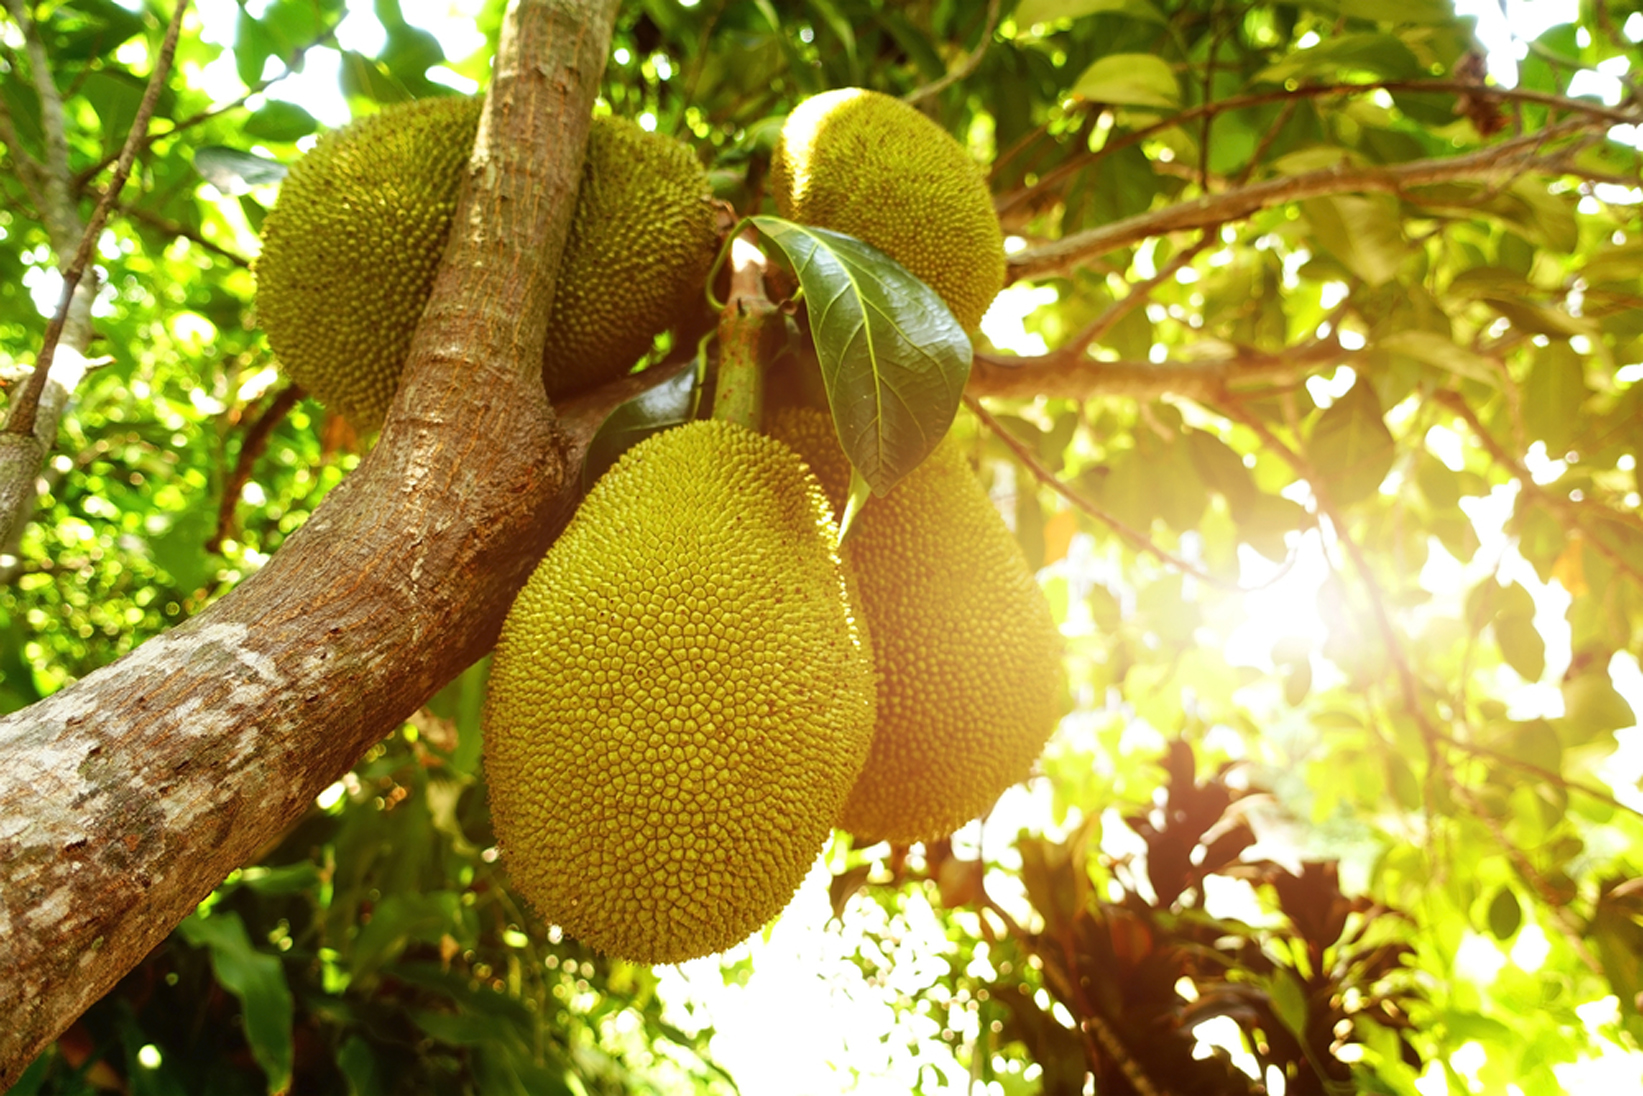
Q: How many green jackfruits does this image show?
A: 4